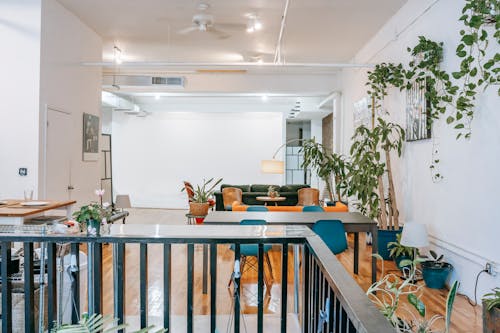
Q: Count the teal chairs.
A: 4